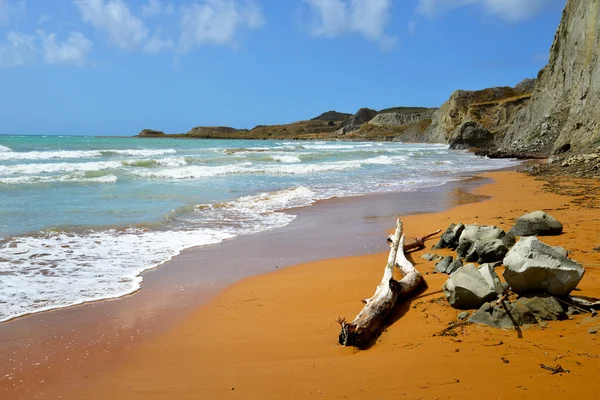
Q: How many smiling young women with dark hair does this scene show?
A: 0